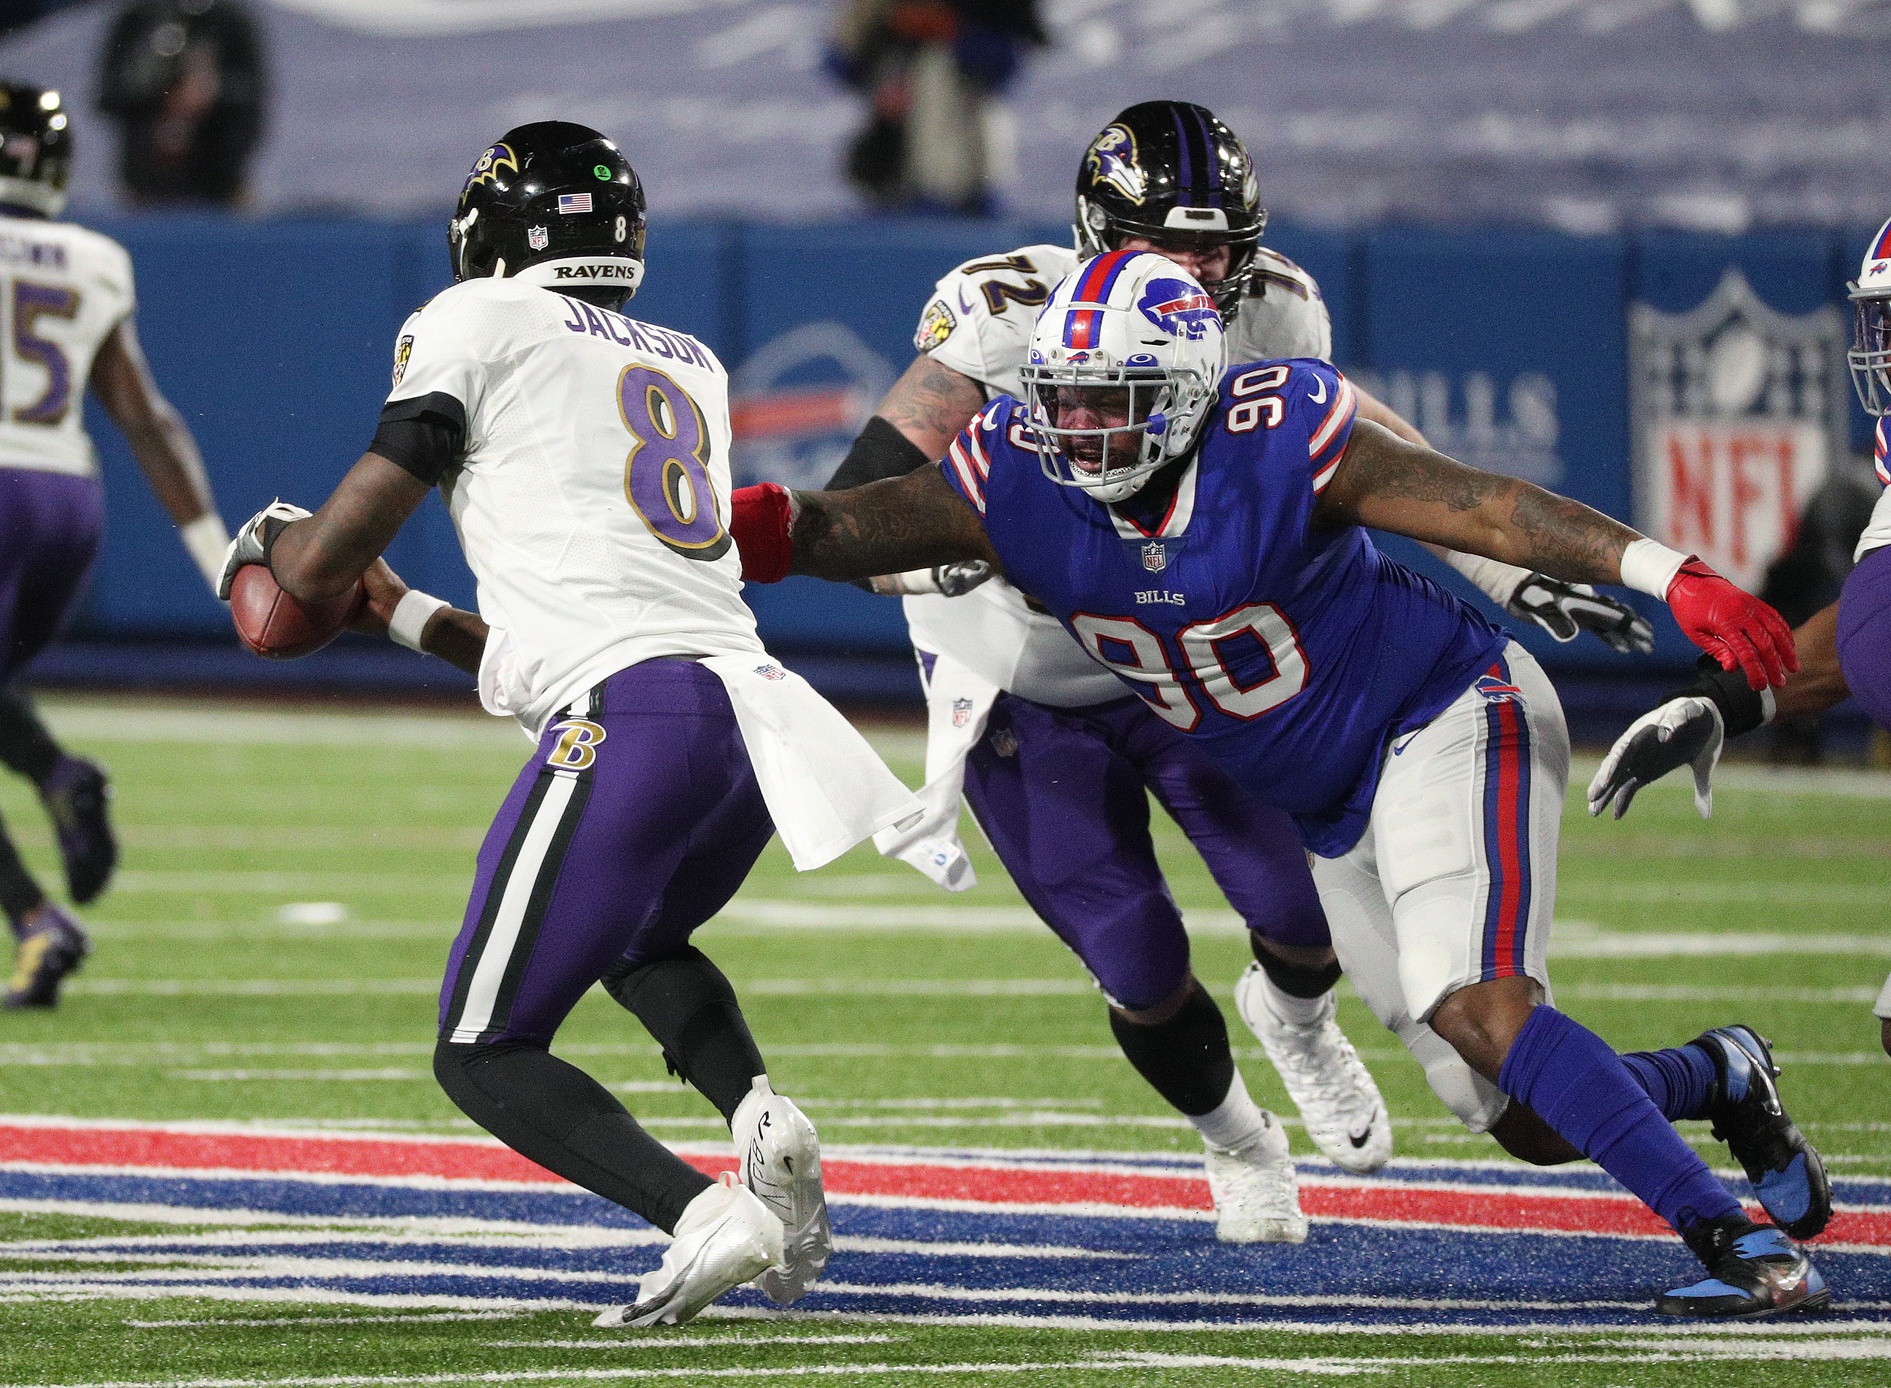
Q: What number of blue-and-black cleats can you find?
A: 2